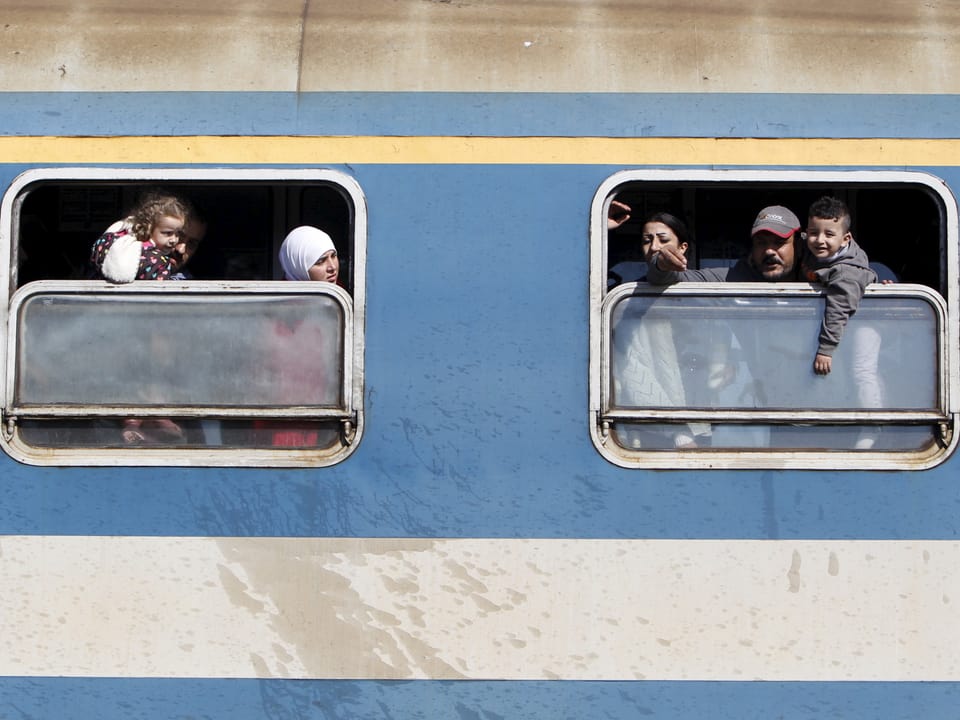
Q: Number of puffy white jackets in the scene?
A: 1